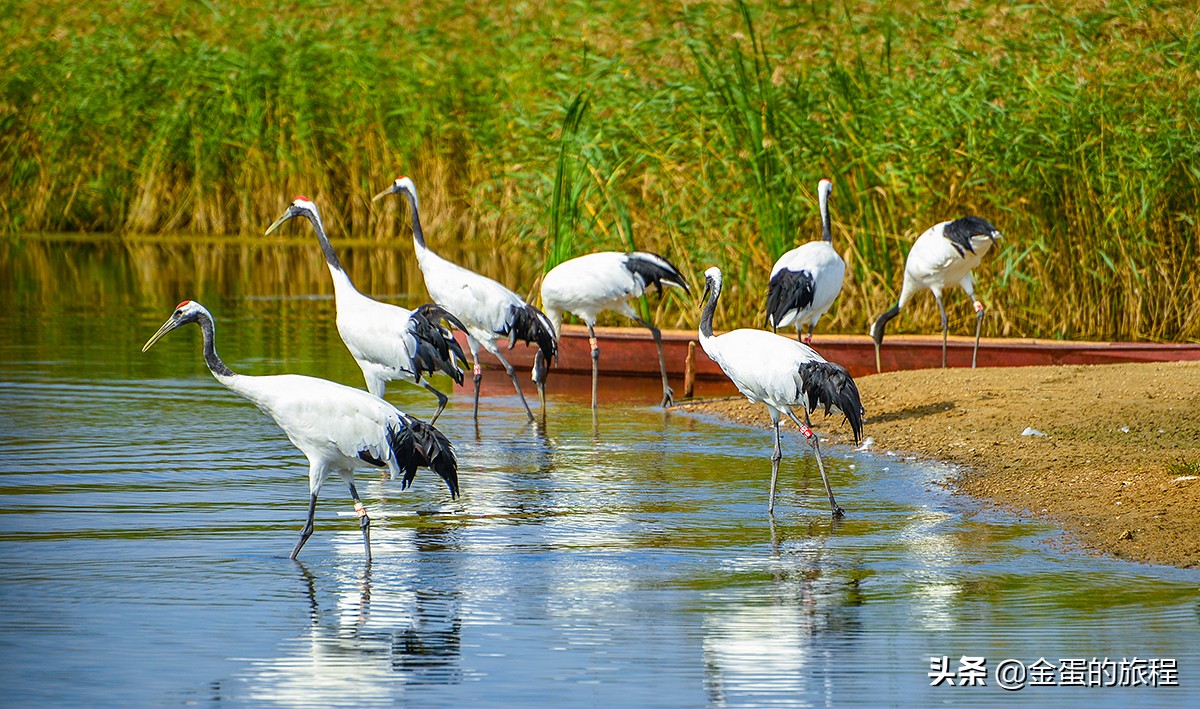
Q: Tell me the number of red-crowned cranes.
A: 7